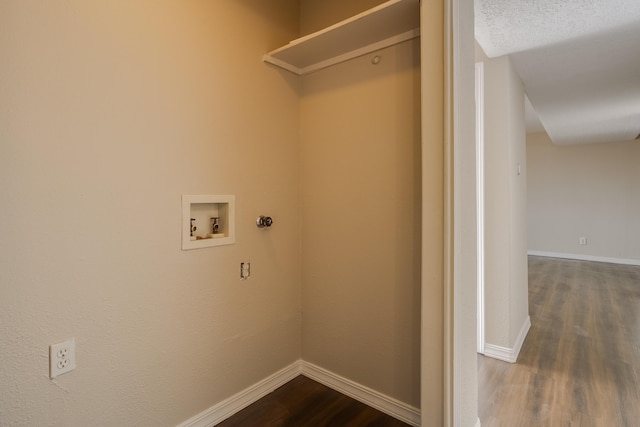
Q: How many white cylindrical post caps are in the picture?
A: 0